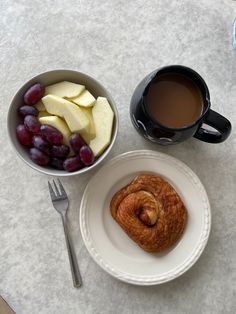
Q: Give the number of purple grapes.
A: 12